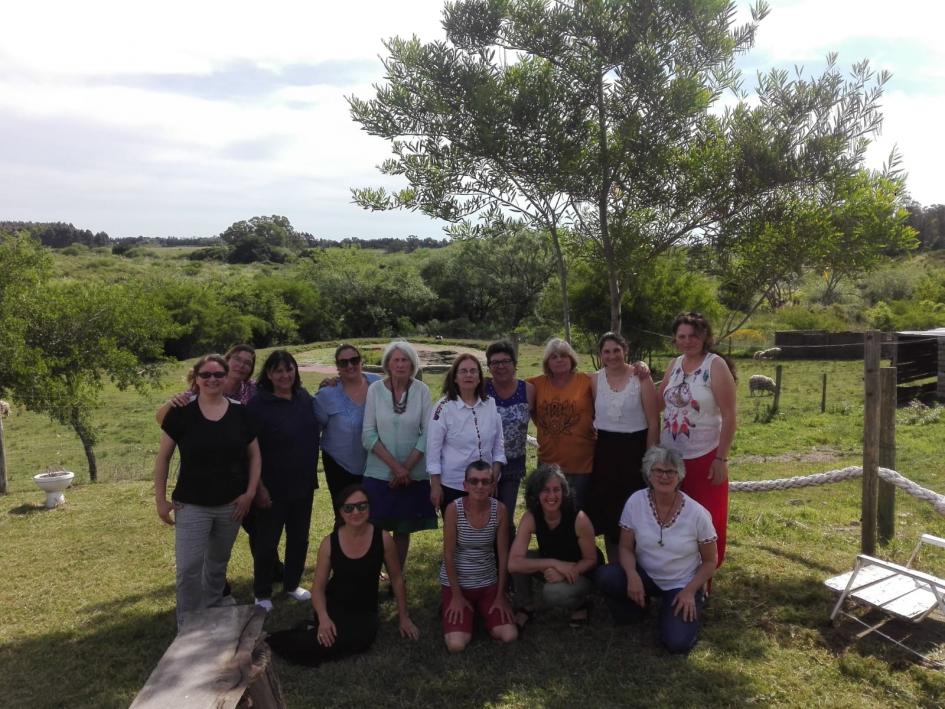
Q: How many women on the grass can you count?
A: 14